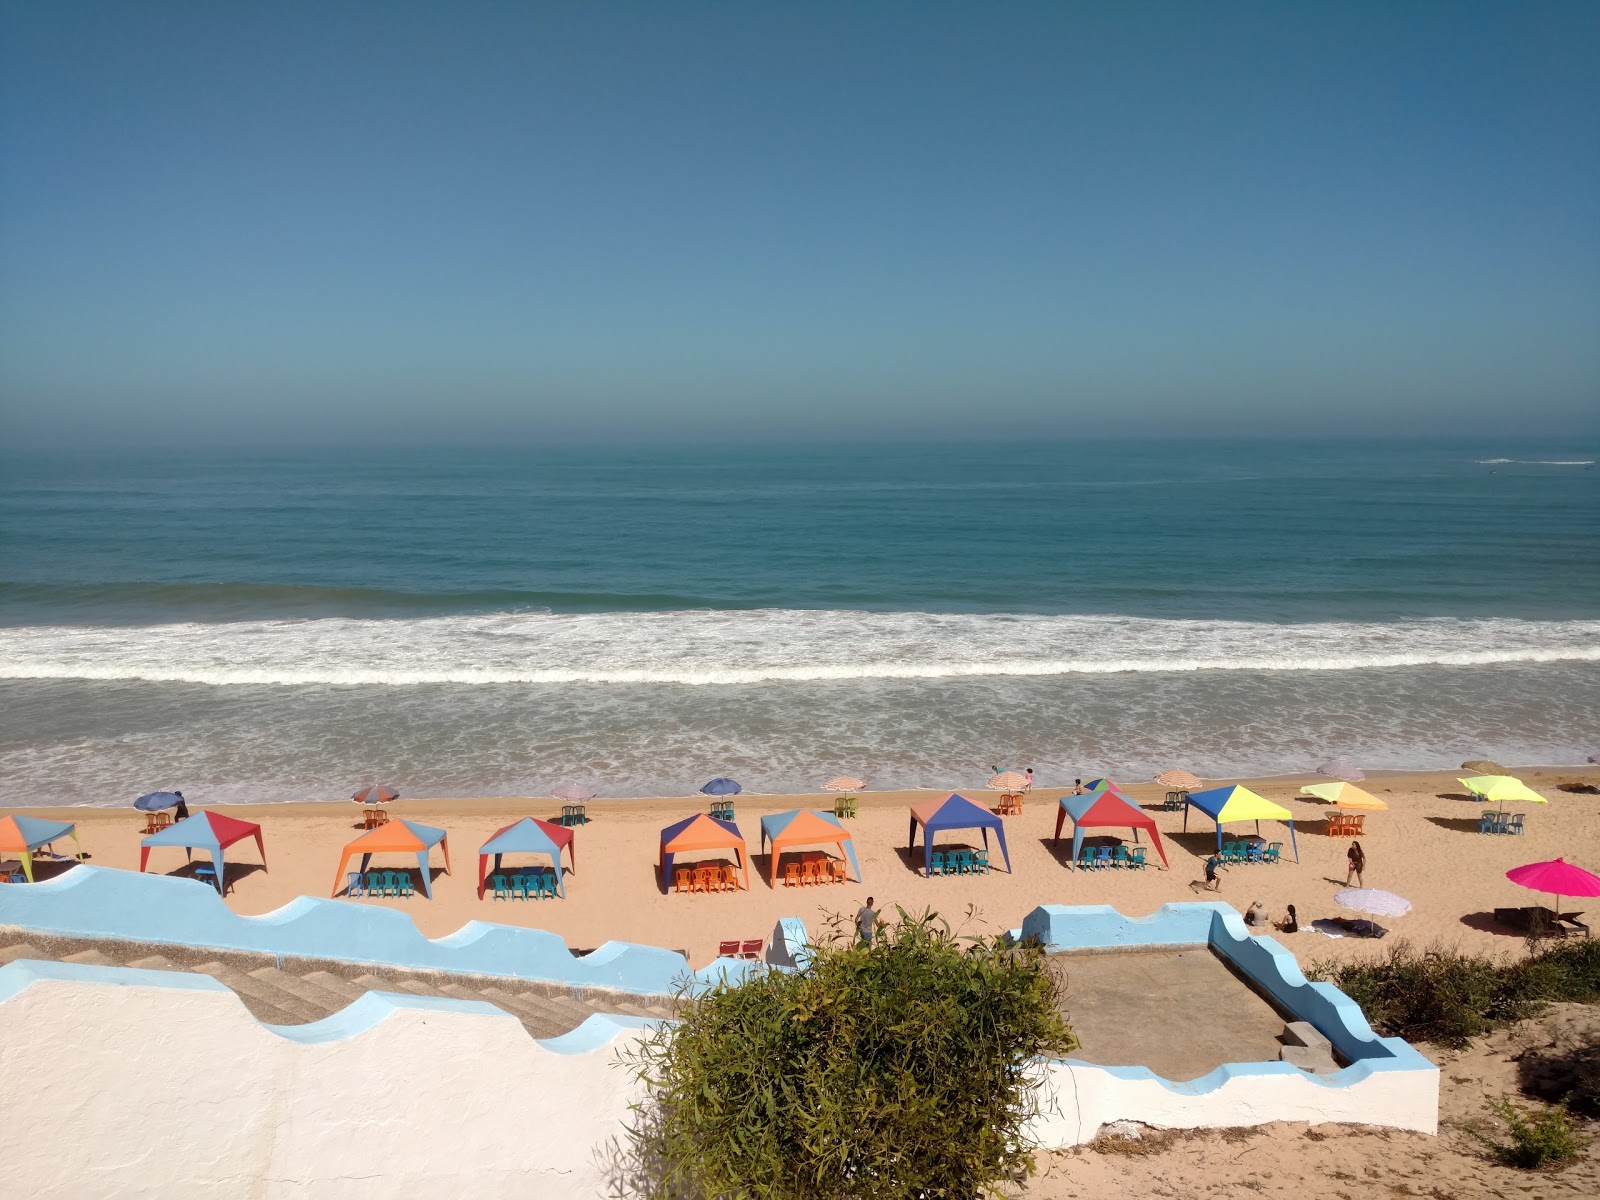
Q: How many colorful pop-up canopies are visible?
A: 9